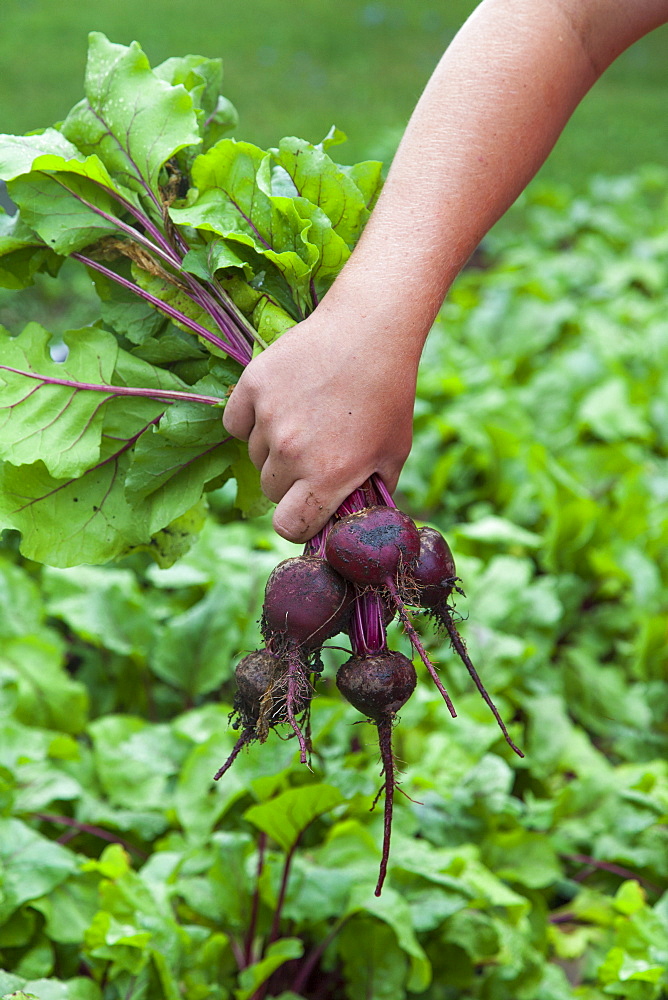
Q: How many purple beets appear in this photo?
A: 5